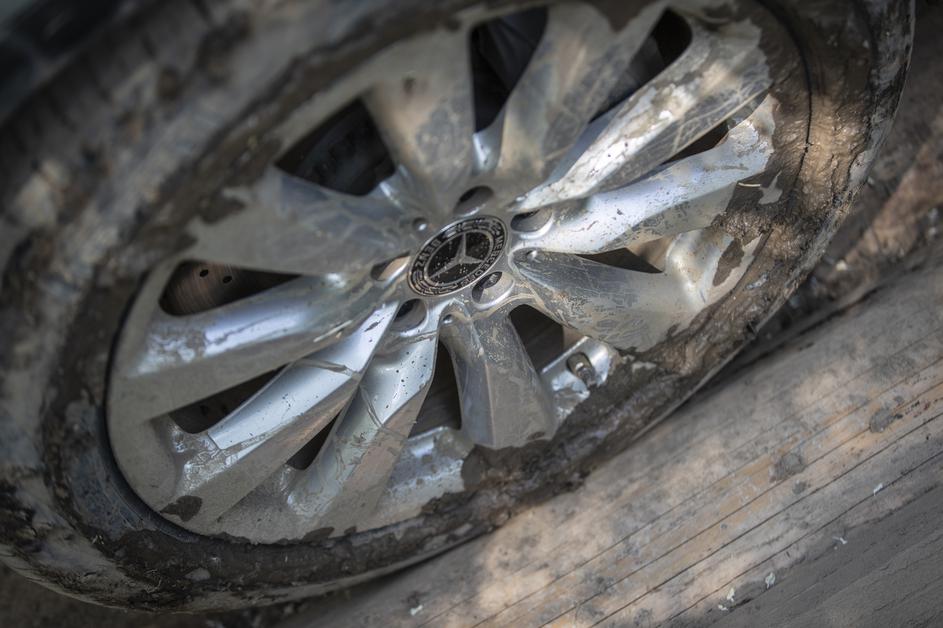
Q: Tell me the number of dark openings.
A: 10